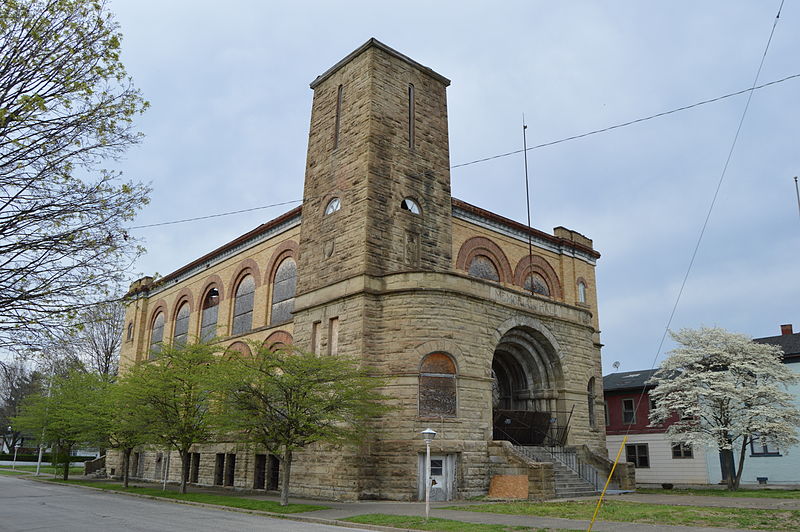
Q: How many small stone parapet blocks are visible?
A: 2